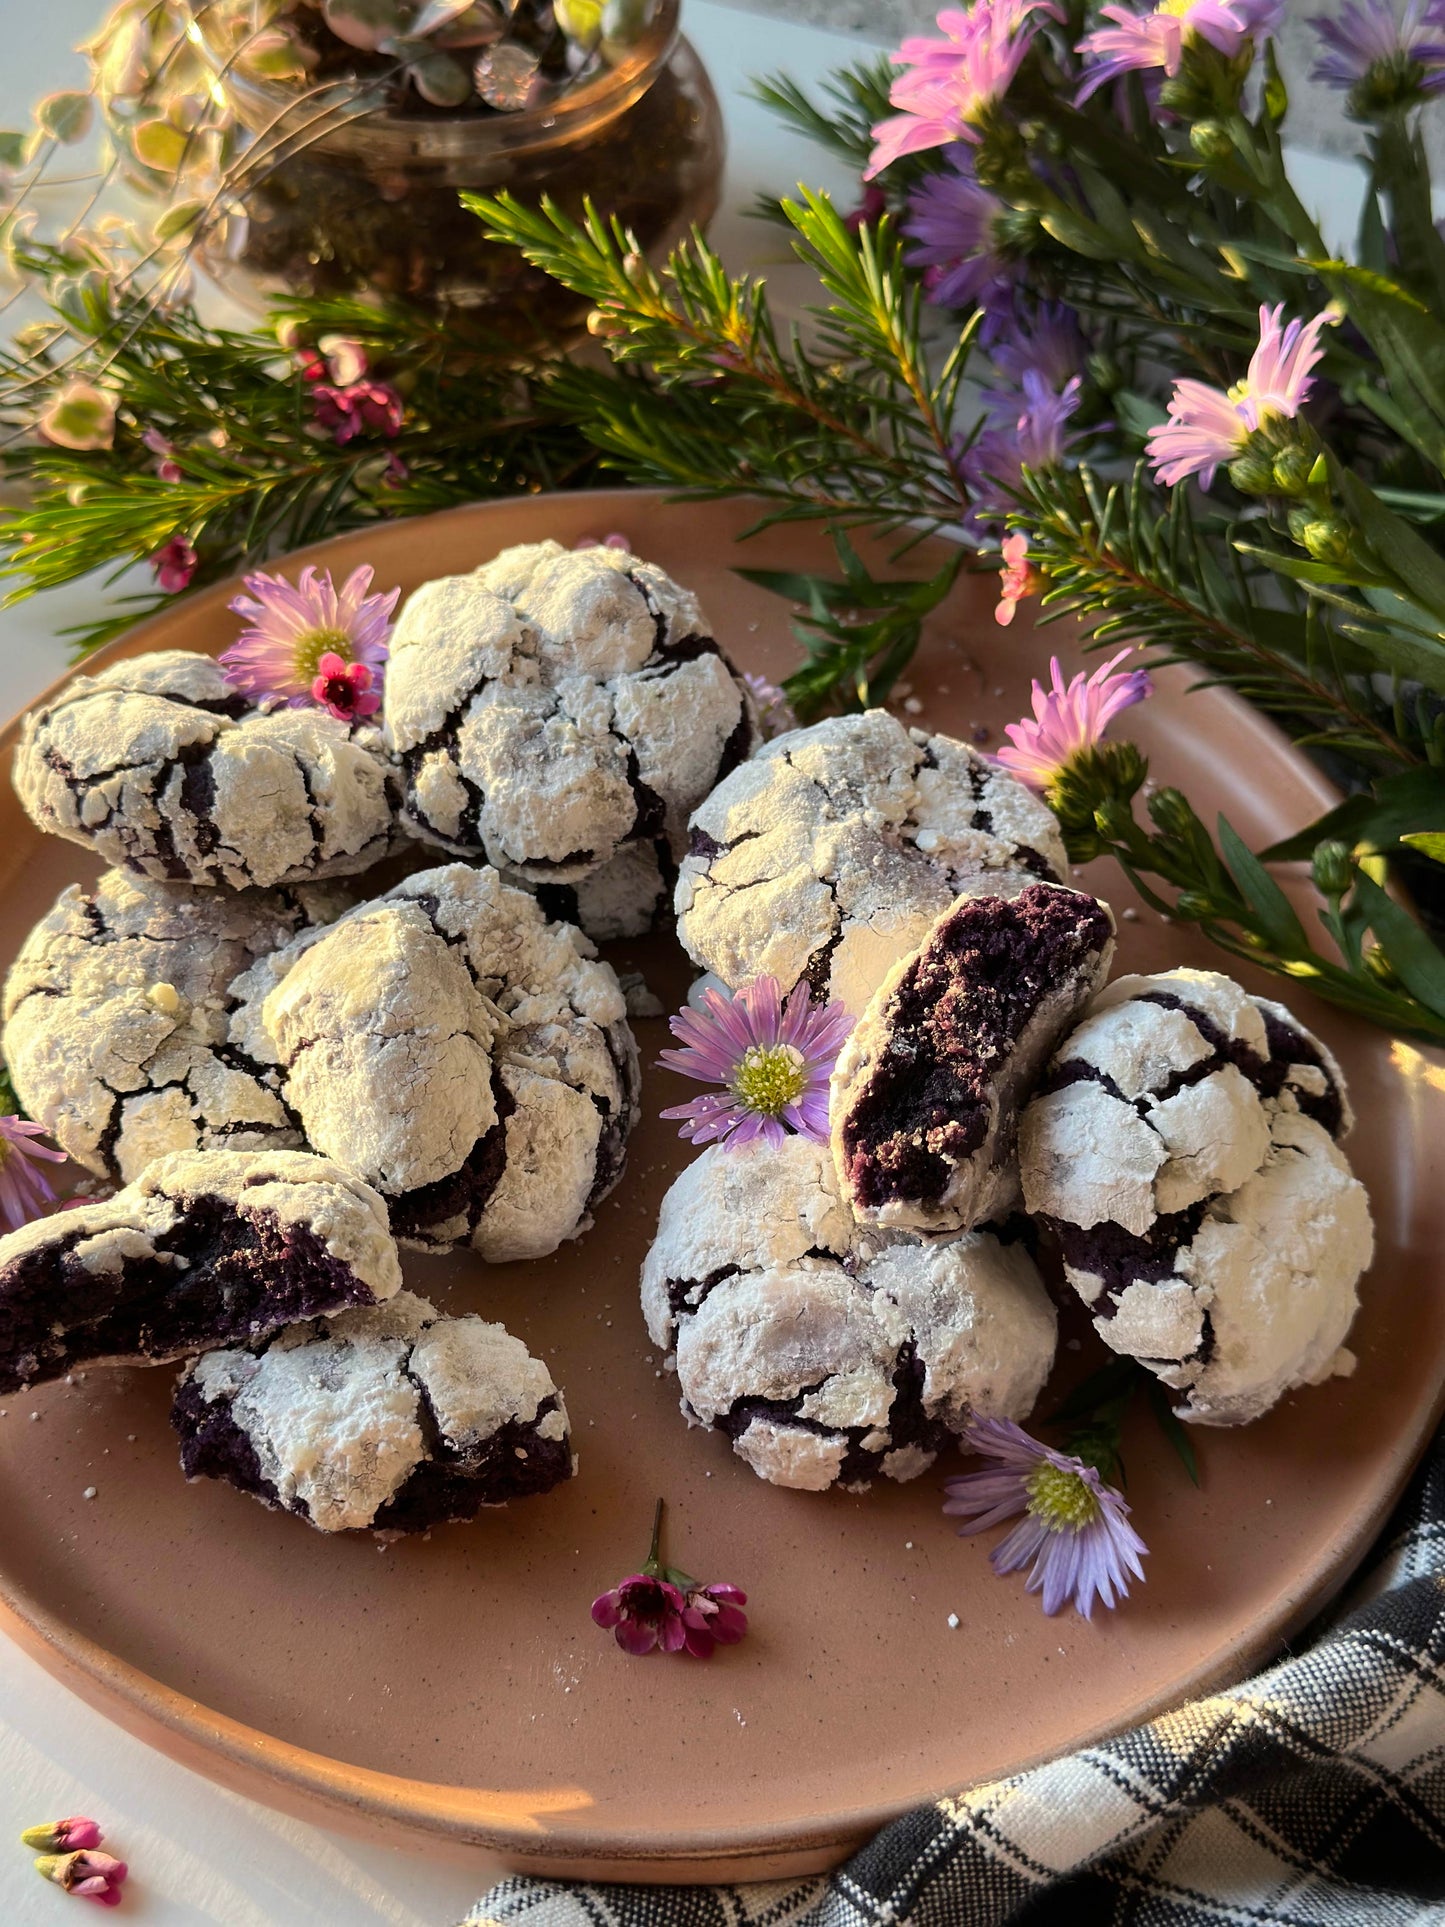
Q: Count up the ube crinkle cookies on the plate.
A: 11